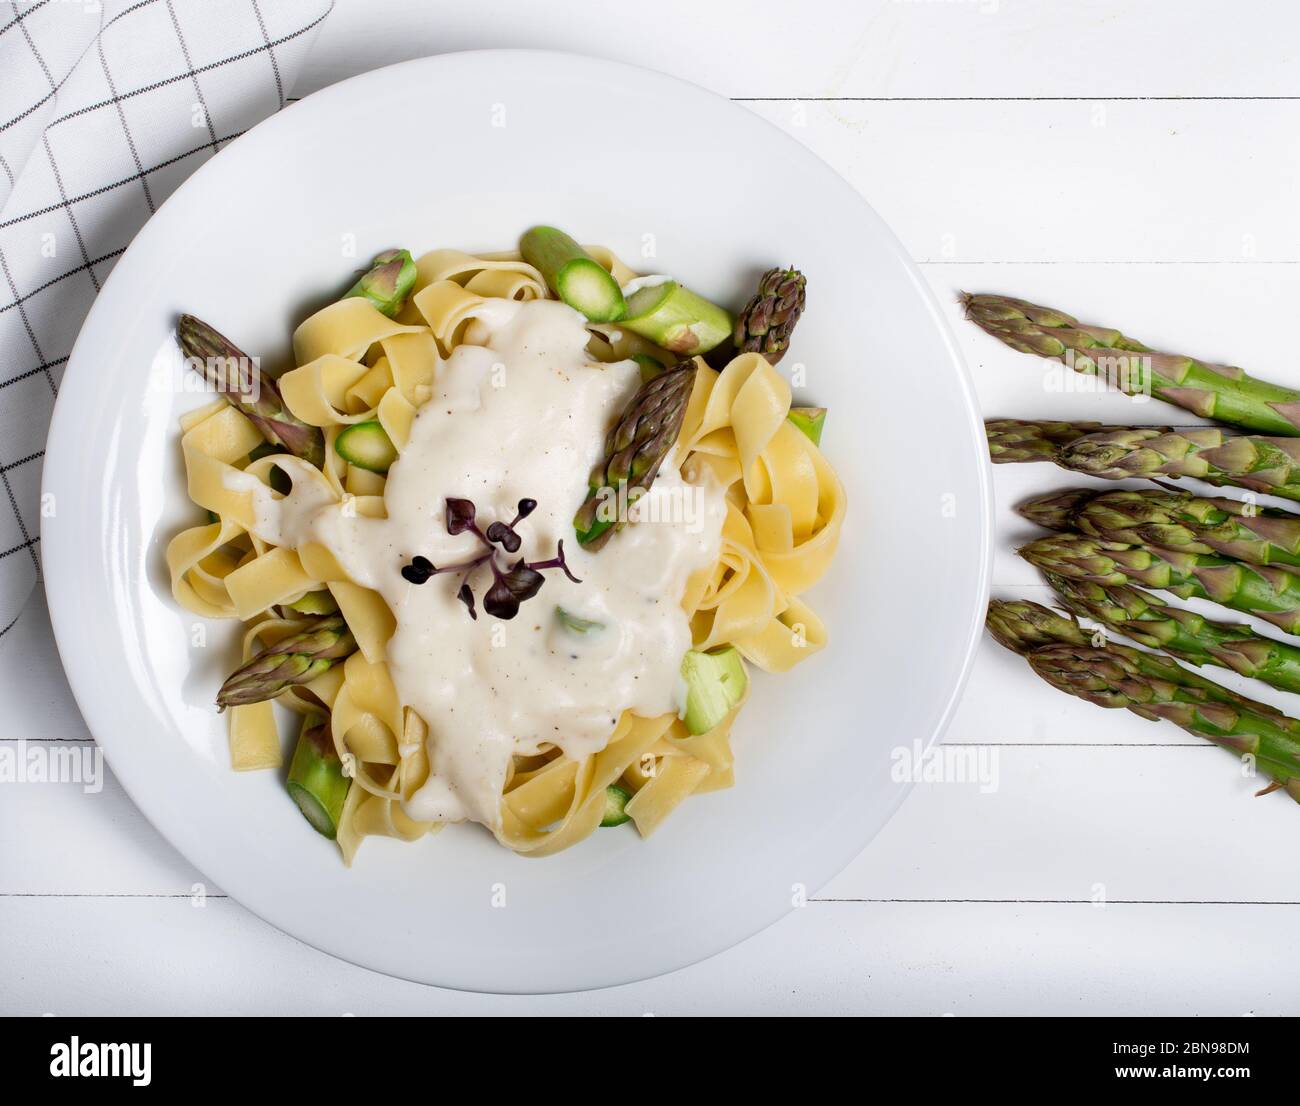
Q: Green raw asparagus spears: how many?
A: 9